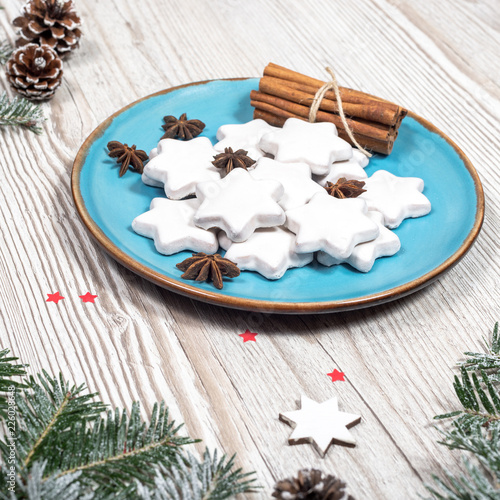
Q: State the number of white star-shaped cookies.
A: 12